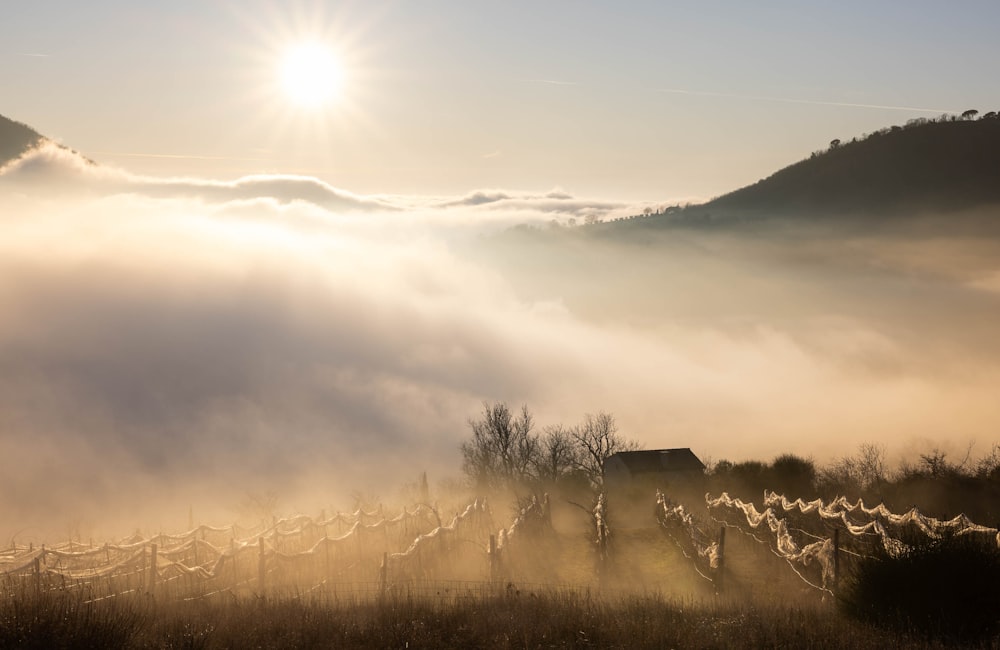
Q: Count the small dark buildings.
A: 1